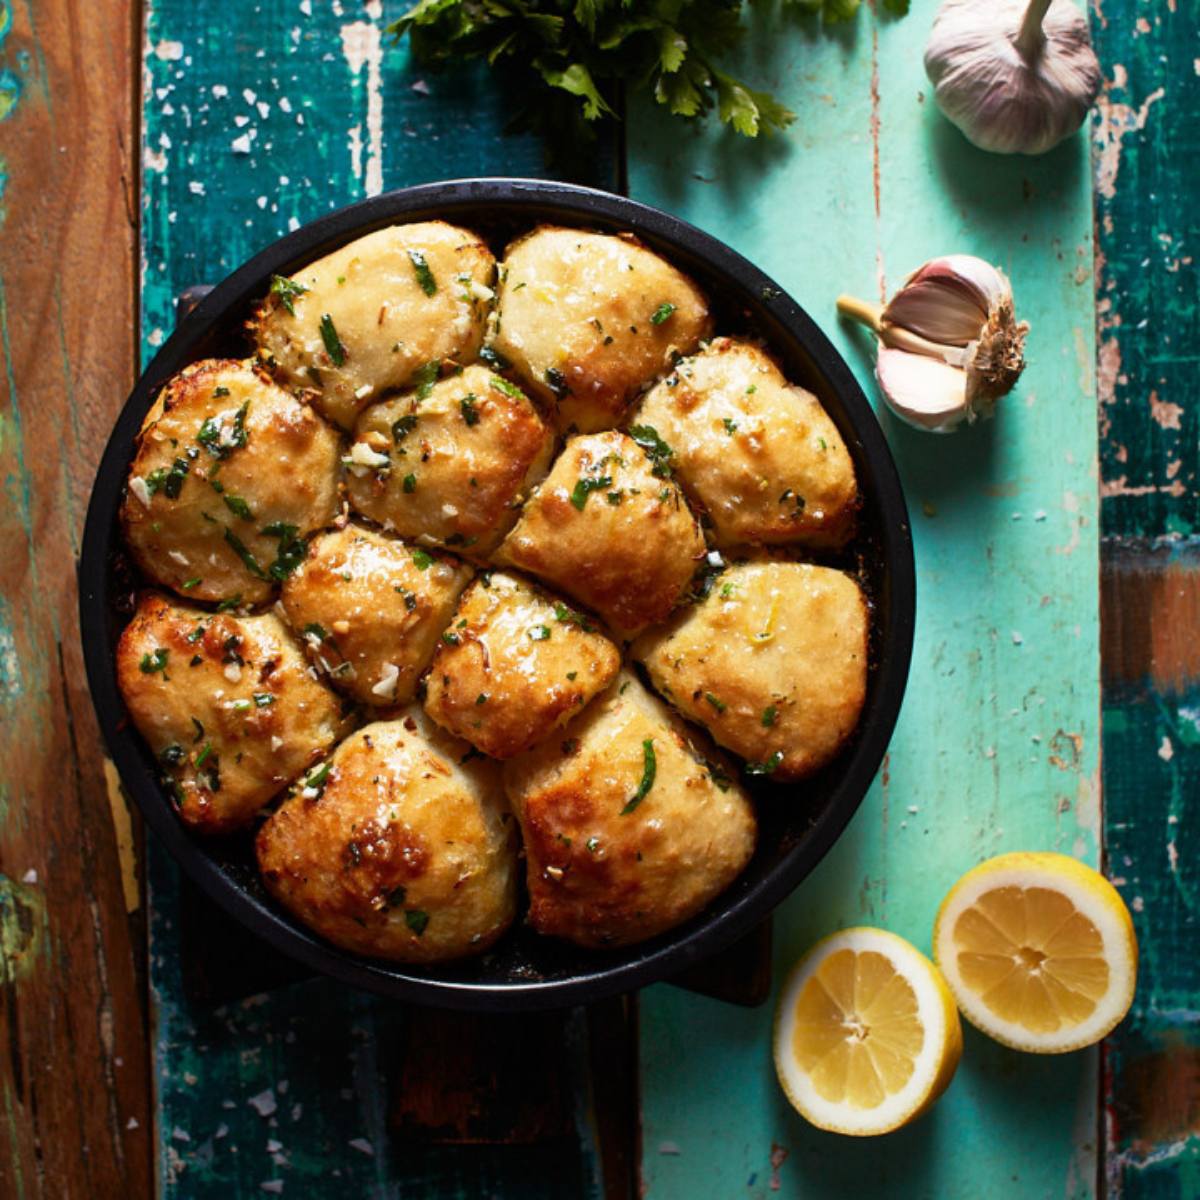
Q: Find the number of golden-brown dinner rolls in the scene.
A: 12